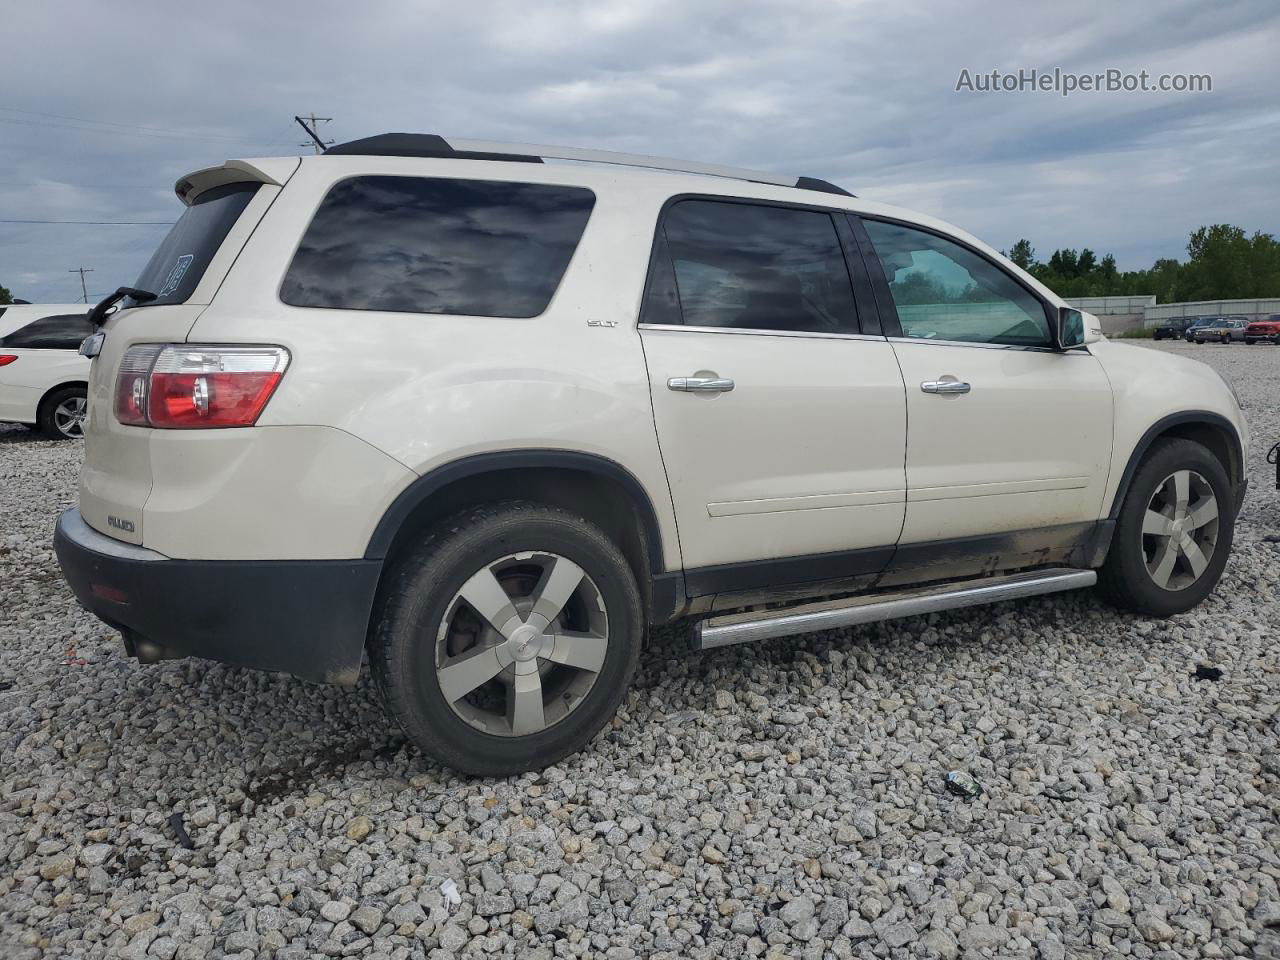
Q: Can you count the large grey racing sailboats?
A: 0